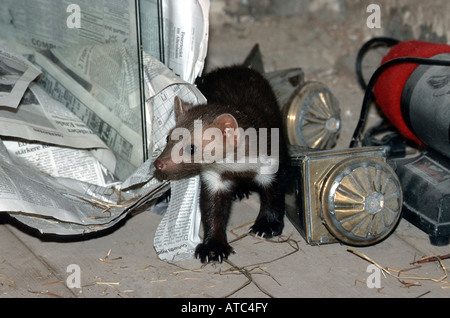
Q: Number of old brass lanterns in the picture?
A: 2